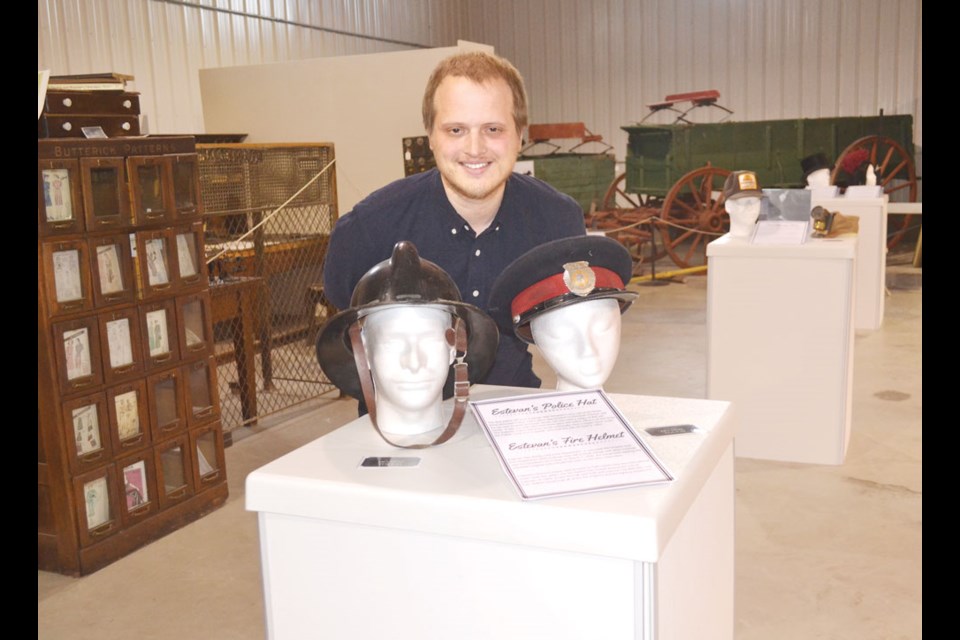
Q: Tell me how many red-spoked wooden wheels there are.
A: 3